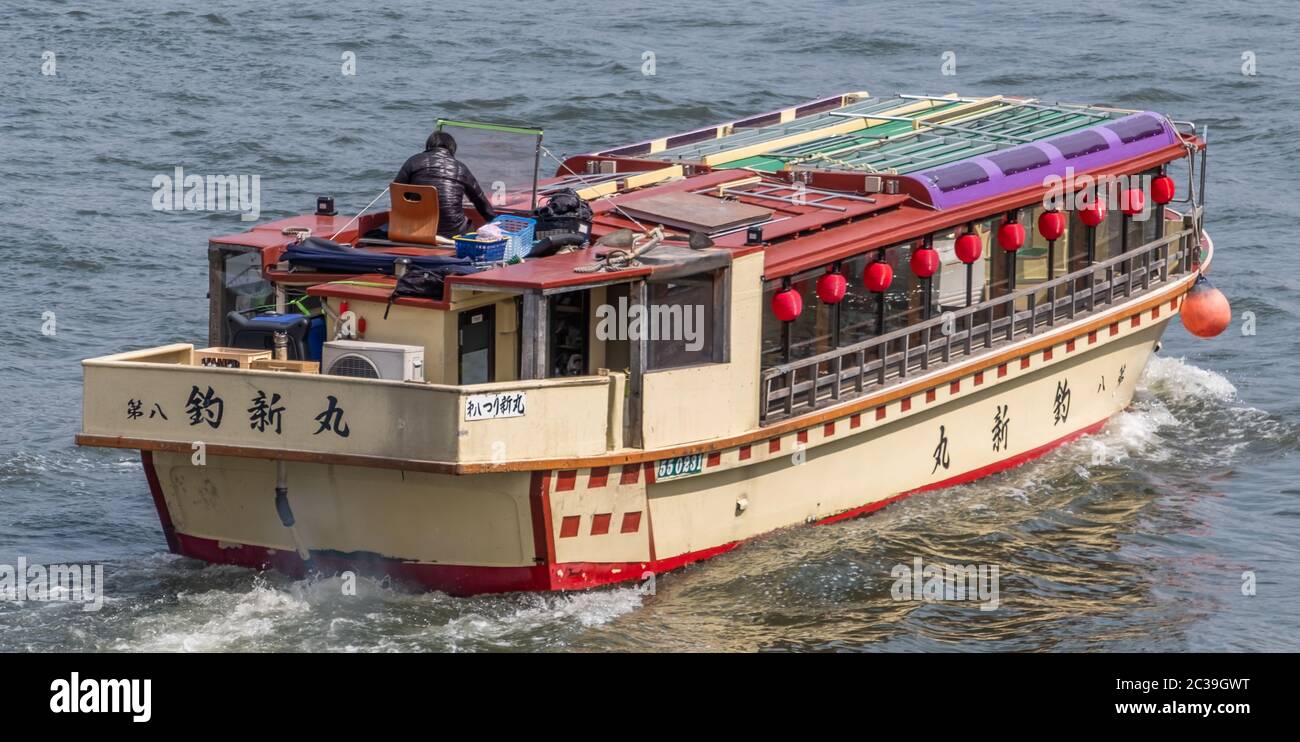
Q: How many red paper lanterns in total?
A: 10